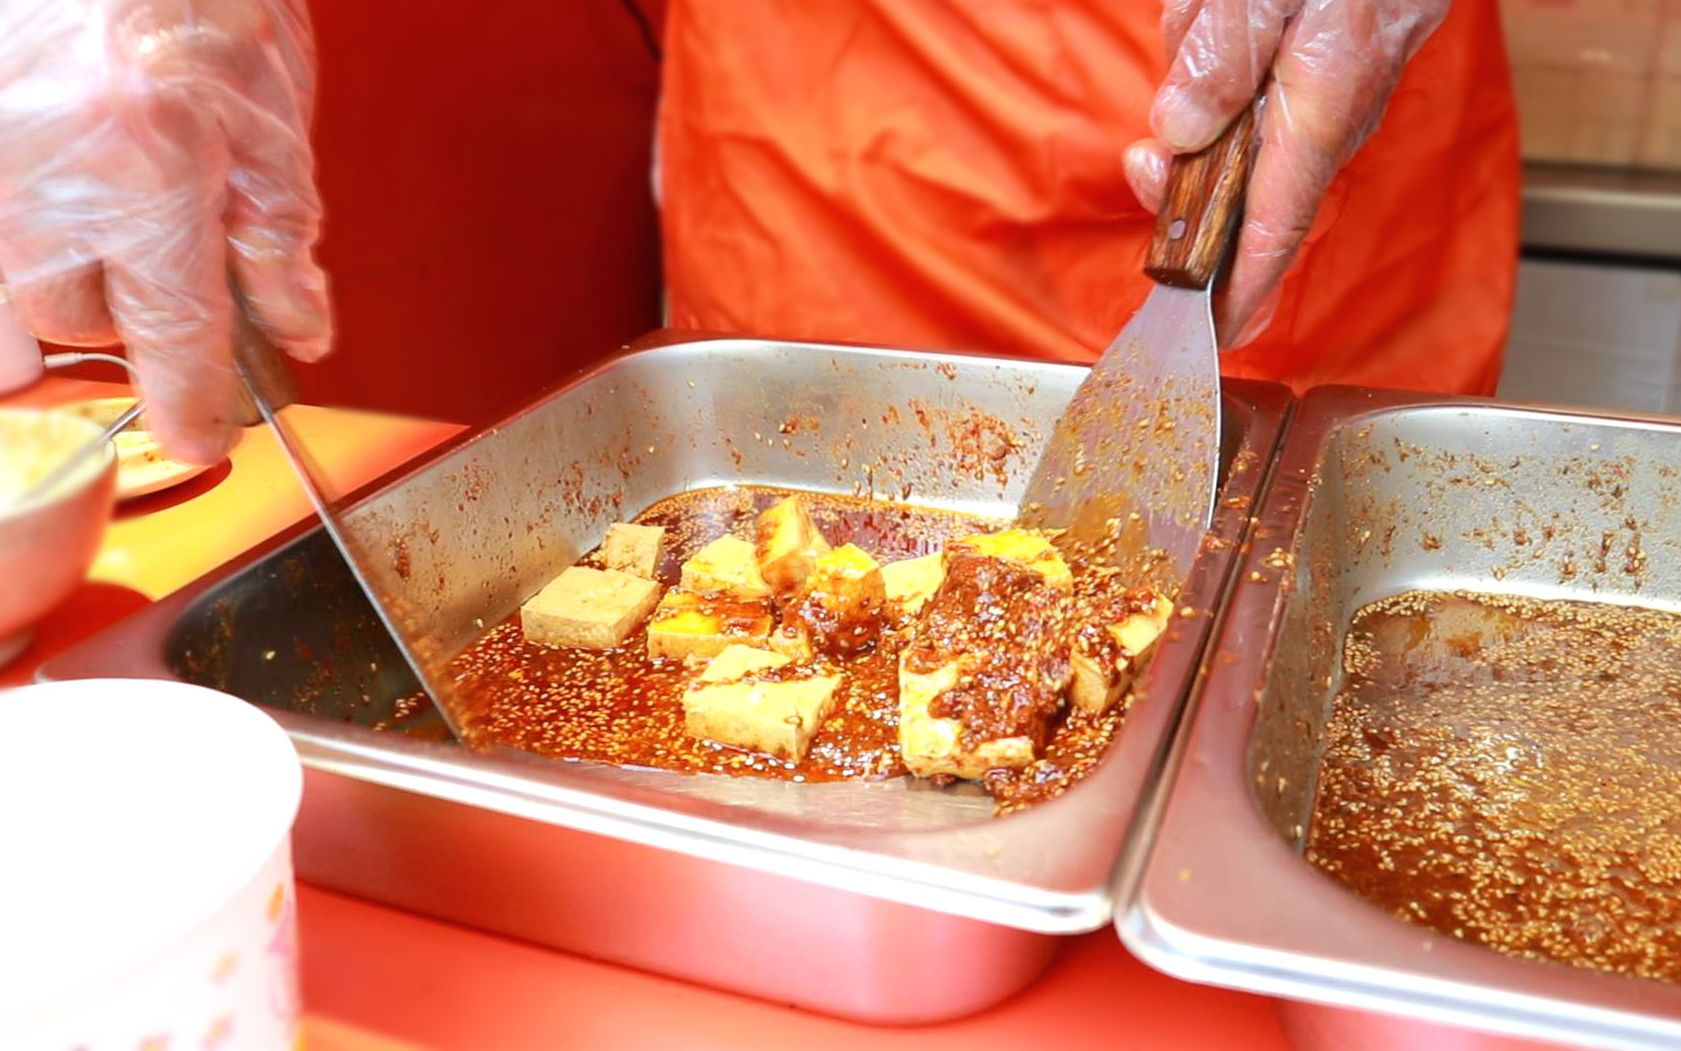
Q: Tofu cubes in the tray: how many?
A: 11